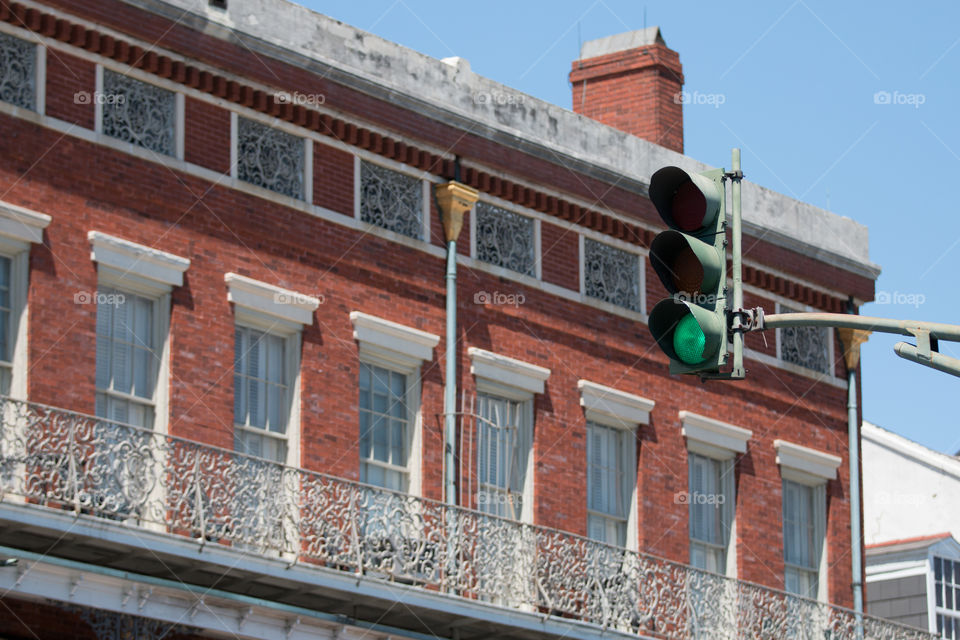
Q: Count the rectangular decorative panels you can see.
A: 7